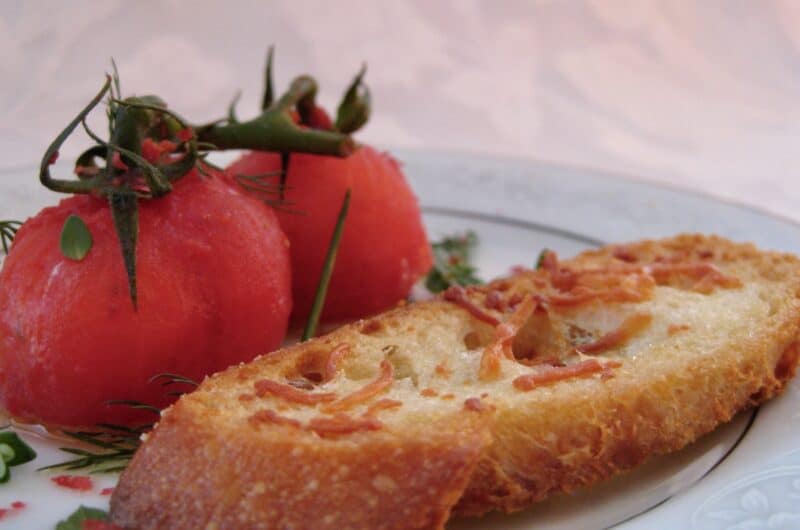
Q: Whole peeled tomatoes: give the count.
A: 2